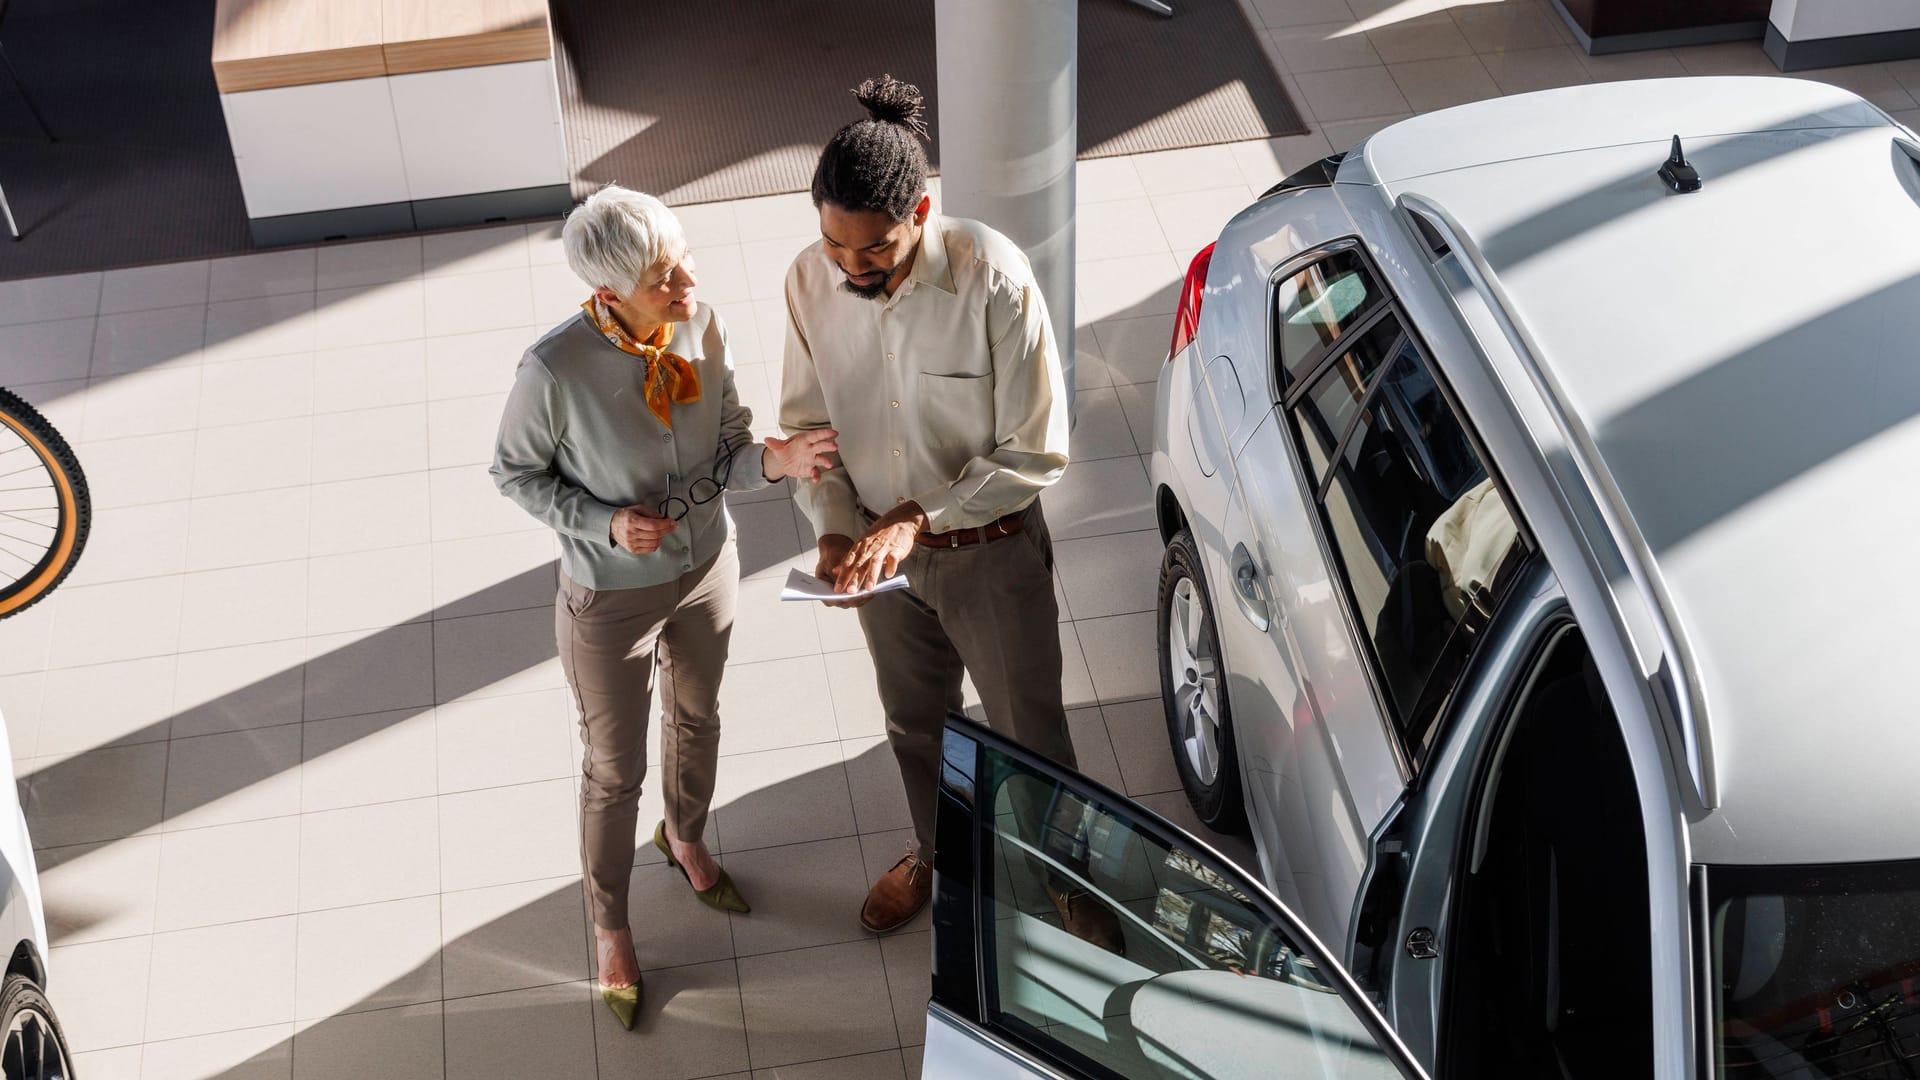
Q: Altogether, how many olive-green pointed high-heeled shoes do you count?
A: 2